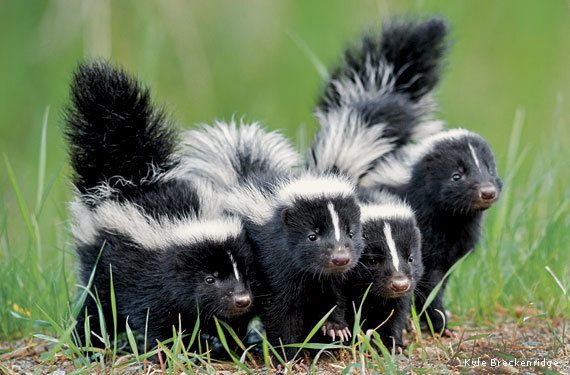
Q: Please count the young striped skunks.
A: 4